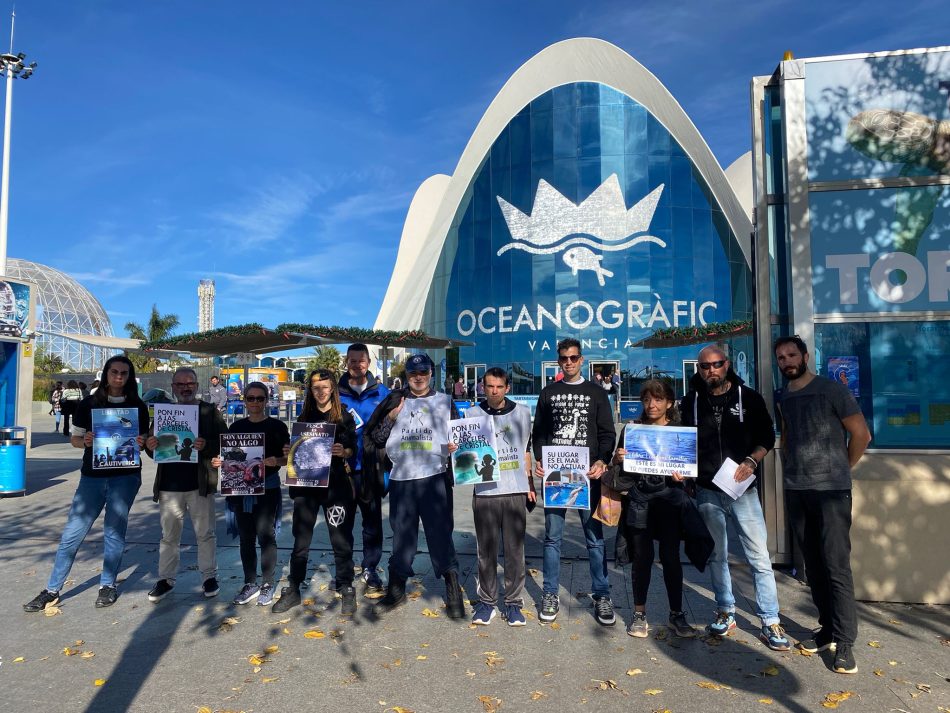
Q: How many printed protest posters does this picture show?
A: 7